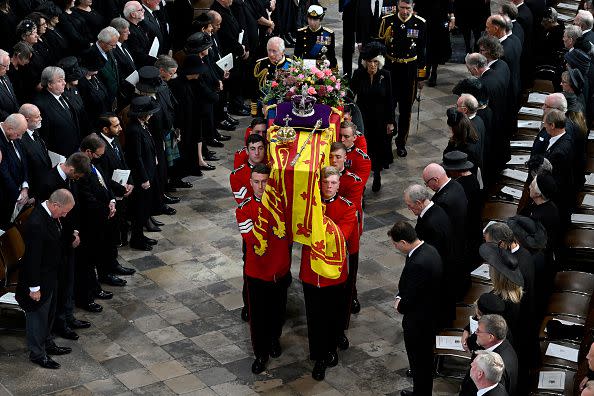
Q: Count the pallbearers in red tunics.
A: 8